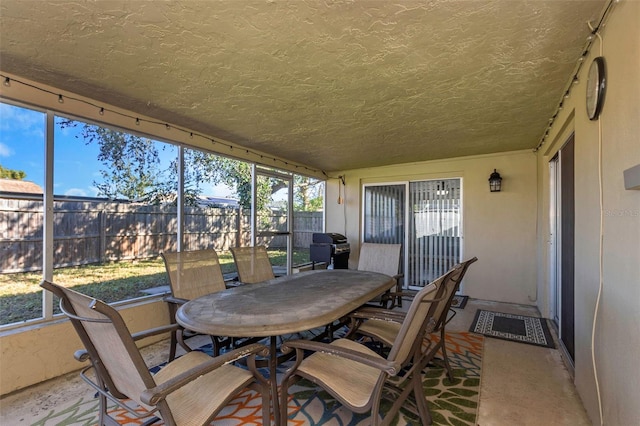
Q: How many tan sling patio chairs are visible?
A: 6